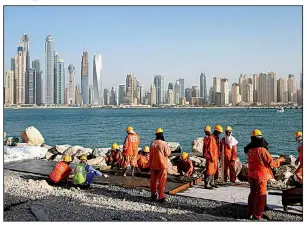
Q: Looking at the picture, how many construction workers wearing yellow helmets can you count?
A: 12